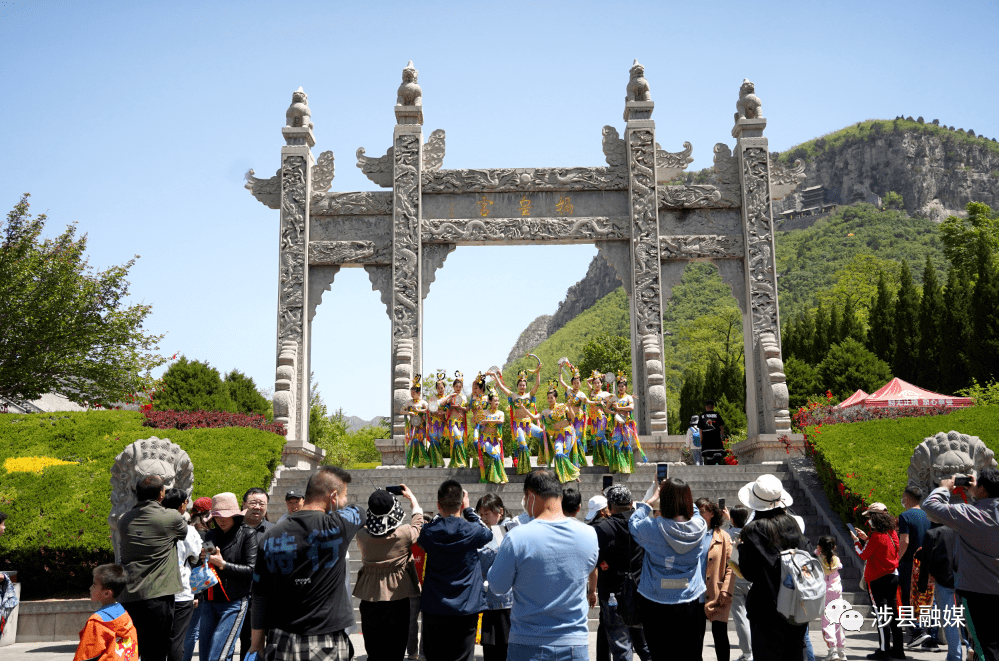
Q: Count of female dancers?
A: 10